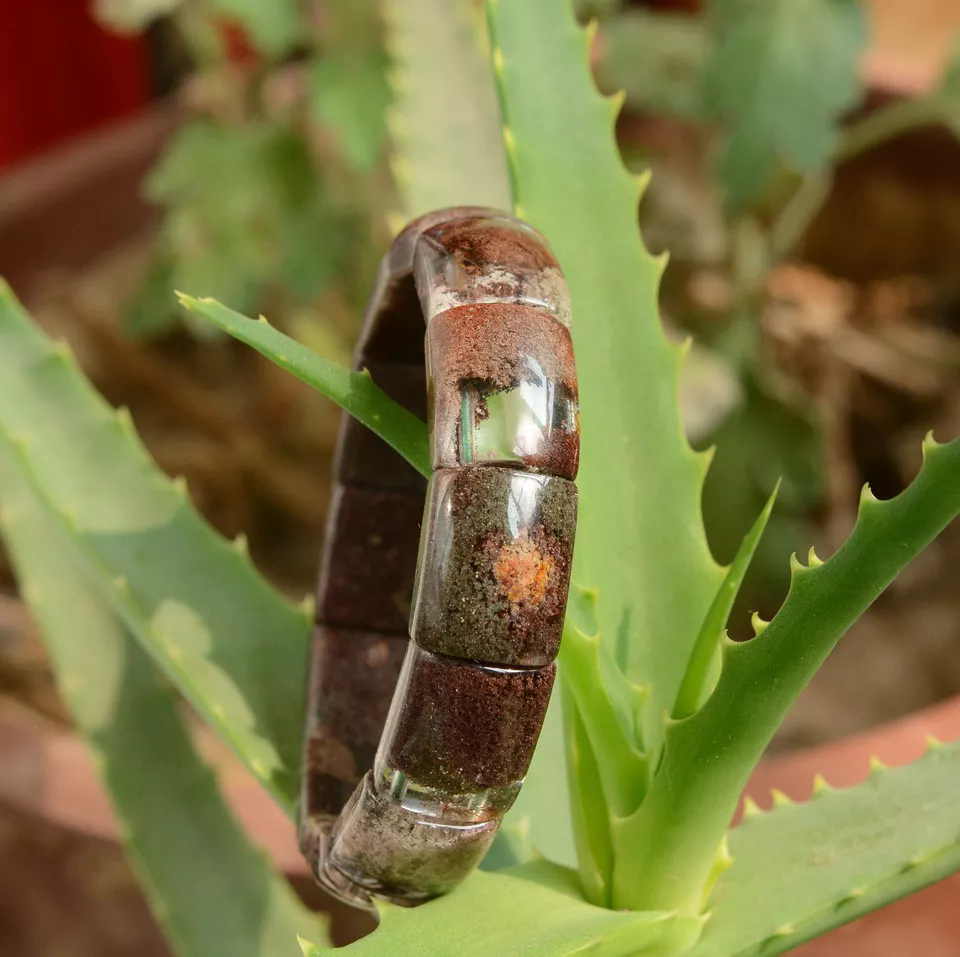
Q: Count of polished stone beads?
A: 11